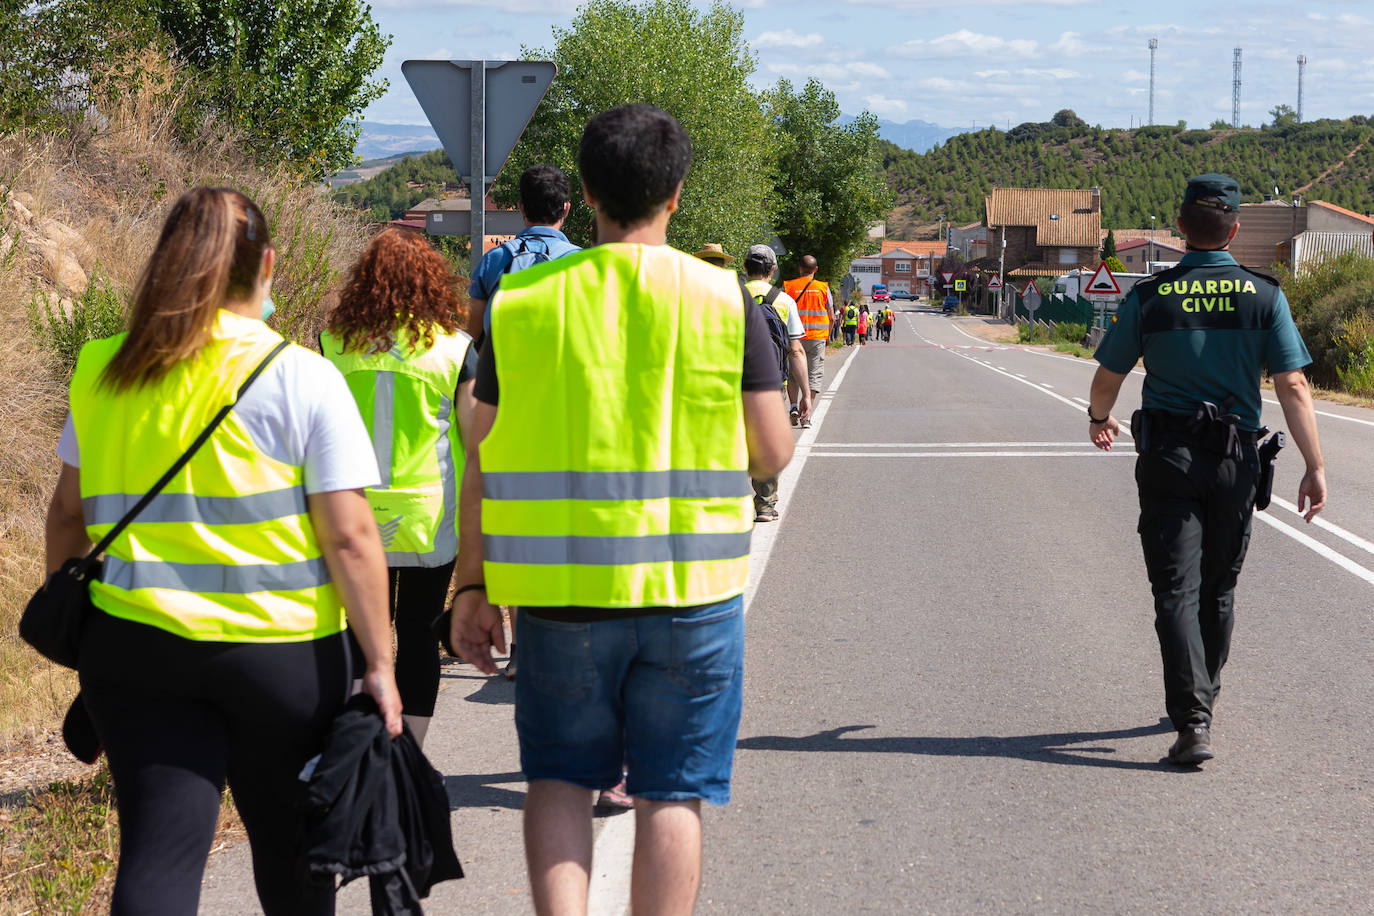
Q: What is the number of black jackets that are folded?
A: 1